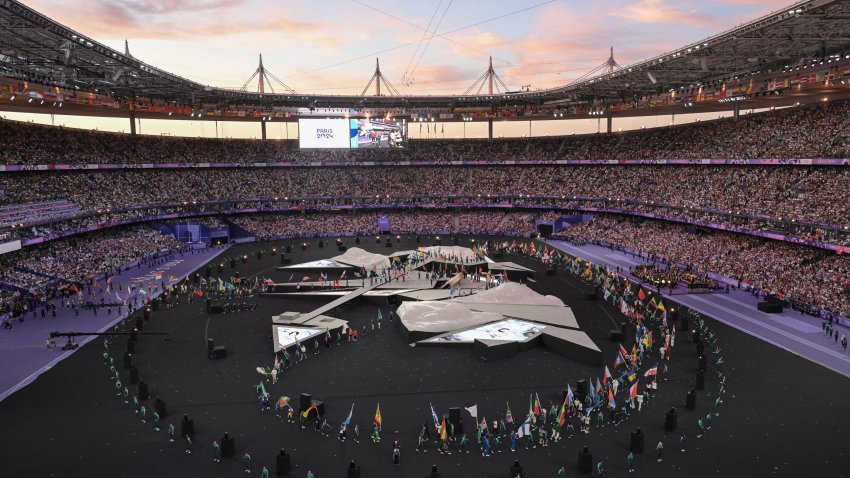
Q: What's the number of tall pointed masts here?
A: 5